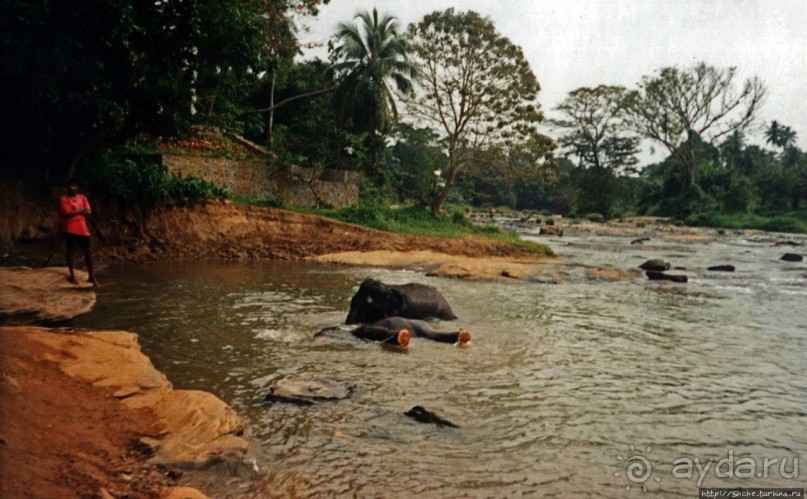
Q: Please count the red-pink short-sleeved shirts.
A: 1